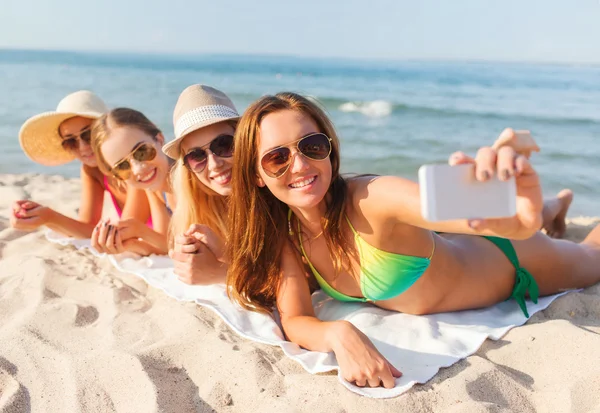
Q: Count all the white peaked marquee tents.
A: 0